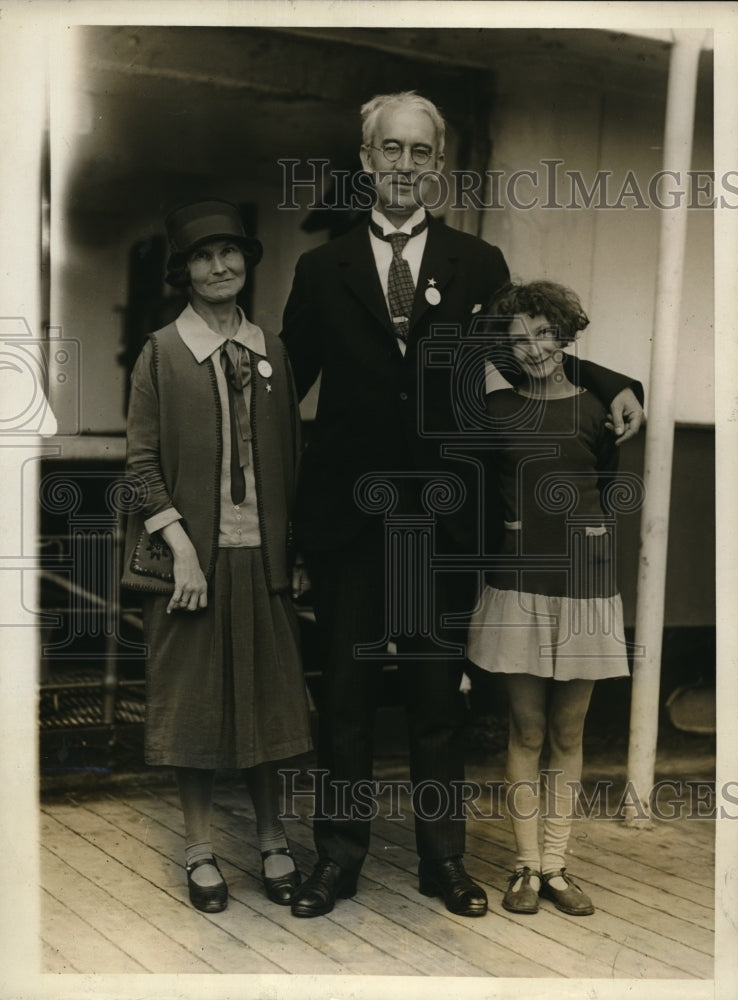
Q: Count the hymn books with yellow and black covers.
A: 0